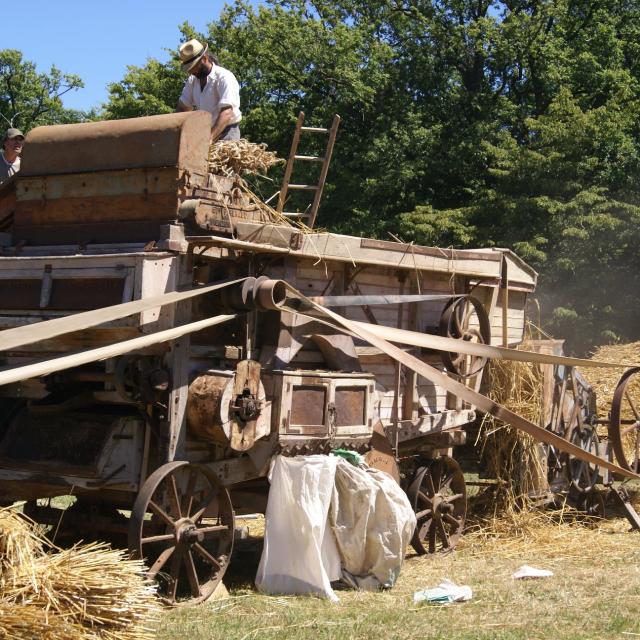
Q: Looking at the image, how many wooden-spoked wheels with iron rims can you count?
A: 2